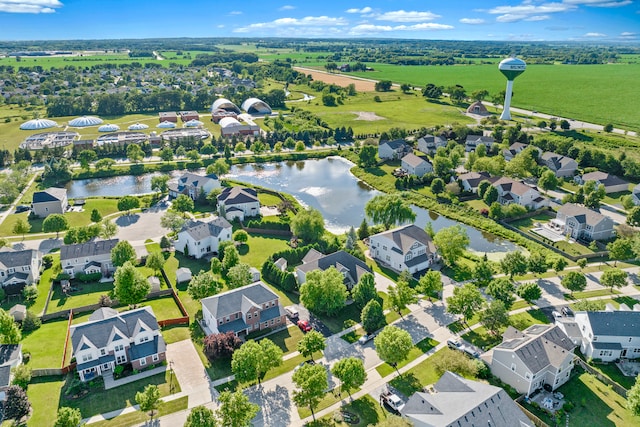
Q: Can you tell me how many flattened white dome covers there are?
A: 6